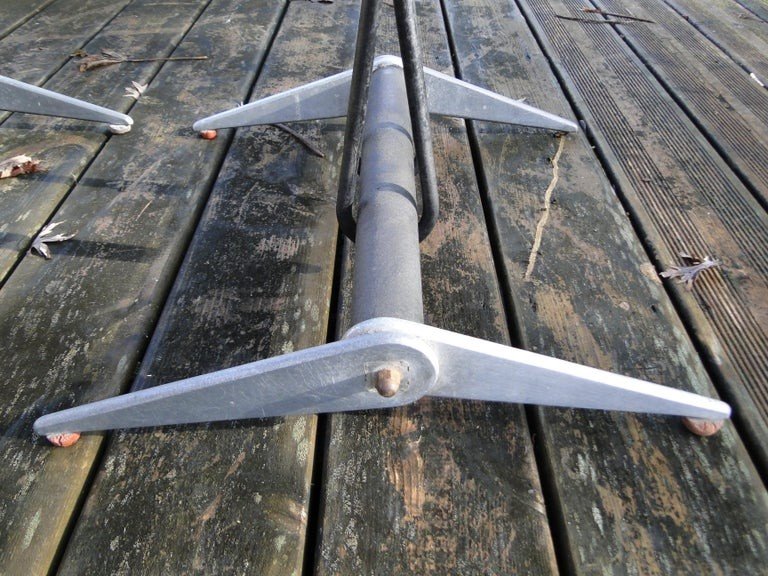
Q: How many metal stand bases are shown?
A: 2